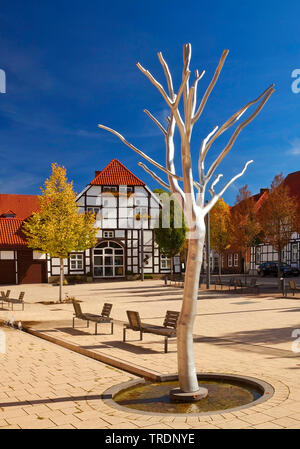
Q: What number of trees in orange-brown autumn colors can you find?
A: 2